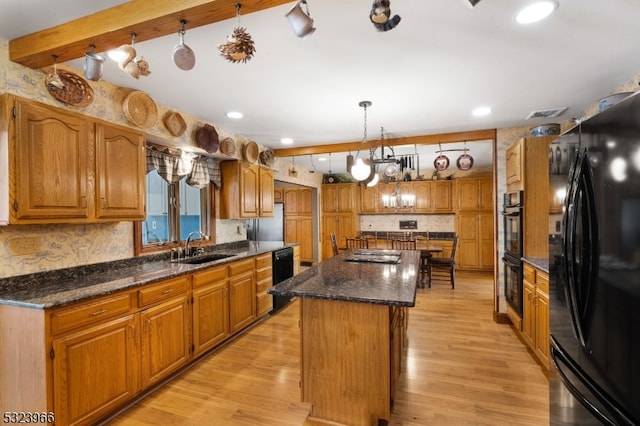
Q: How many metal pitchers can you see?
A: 2